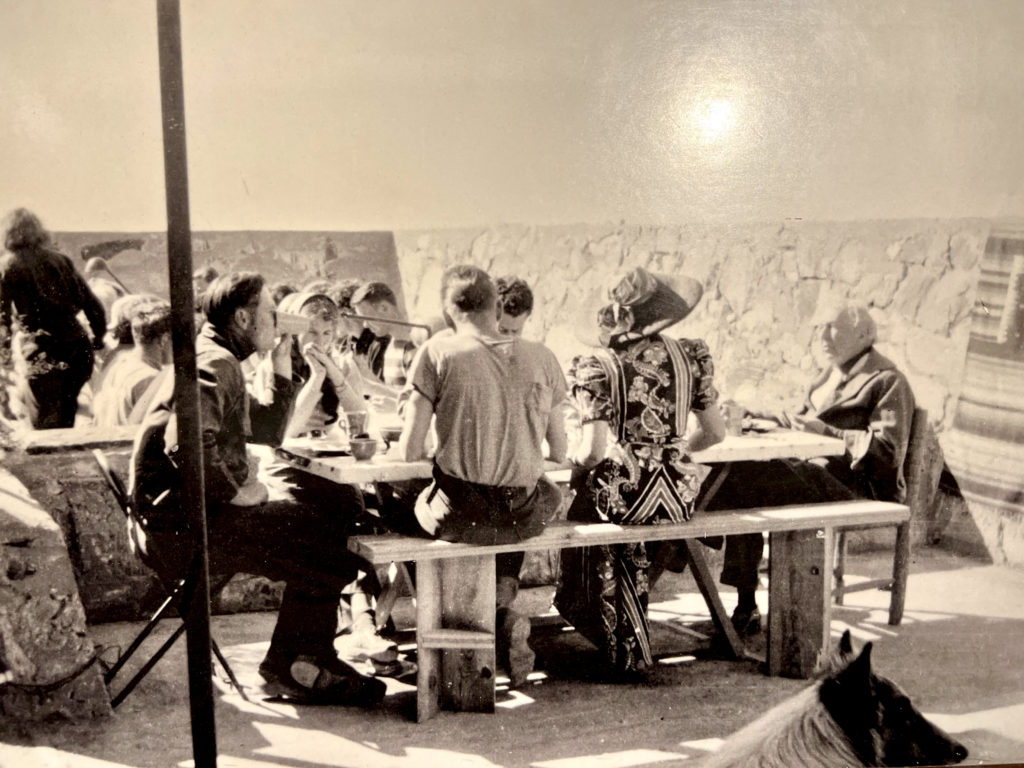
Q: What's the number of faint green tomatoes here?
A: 0